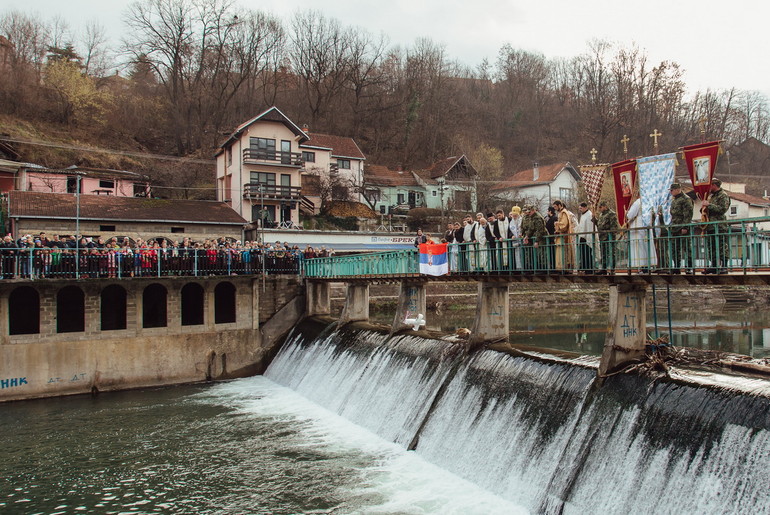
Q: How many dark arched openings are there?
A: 6